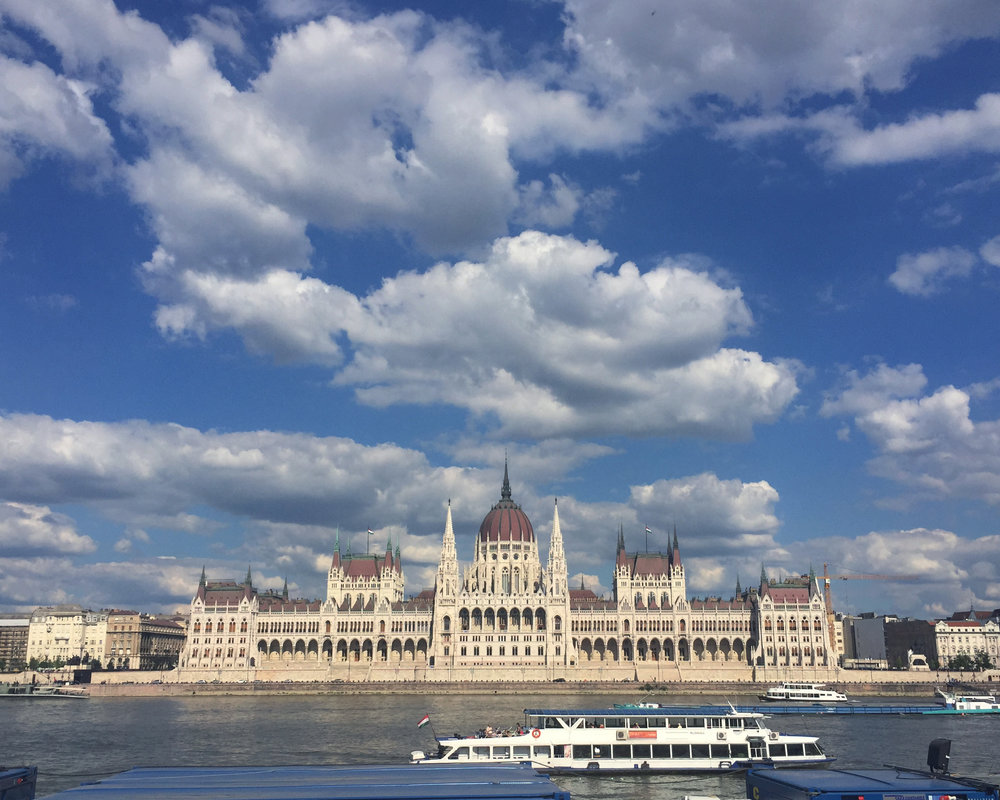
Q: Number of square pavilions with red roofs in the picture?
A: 4